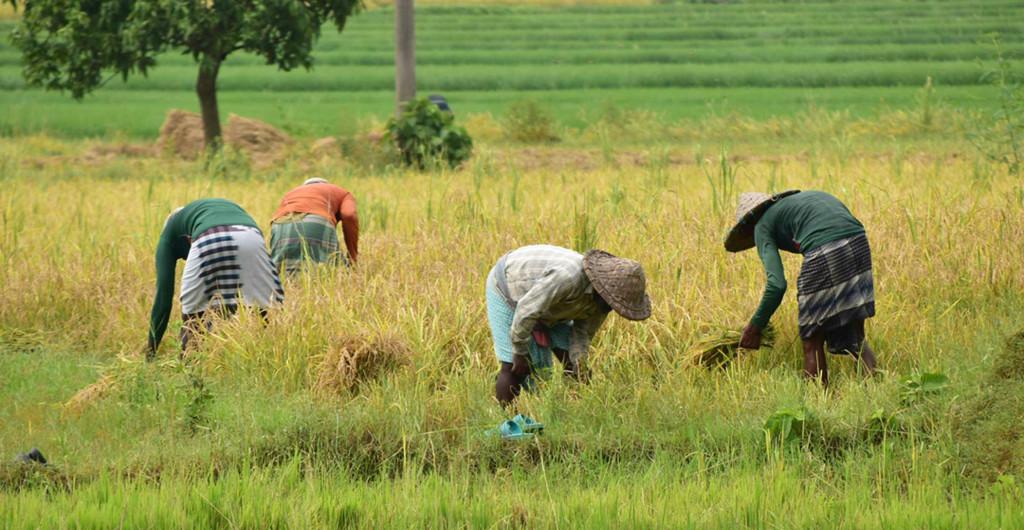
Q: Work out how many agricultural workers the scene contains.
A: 4